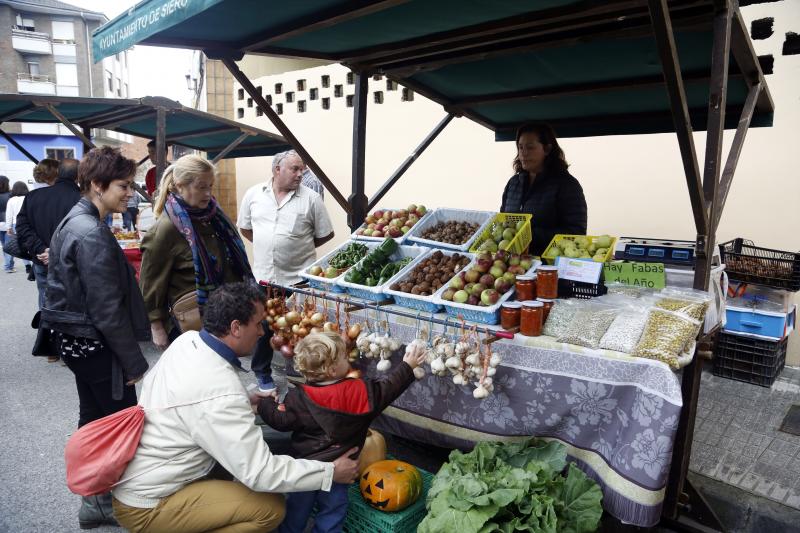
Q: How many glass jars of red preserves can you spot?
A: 5